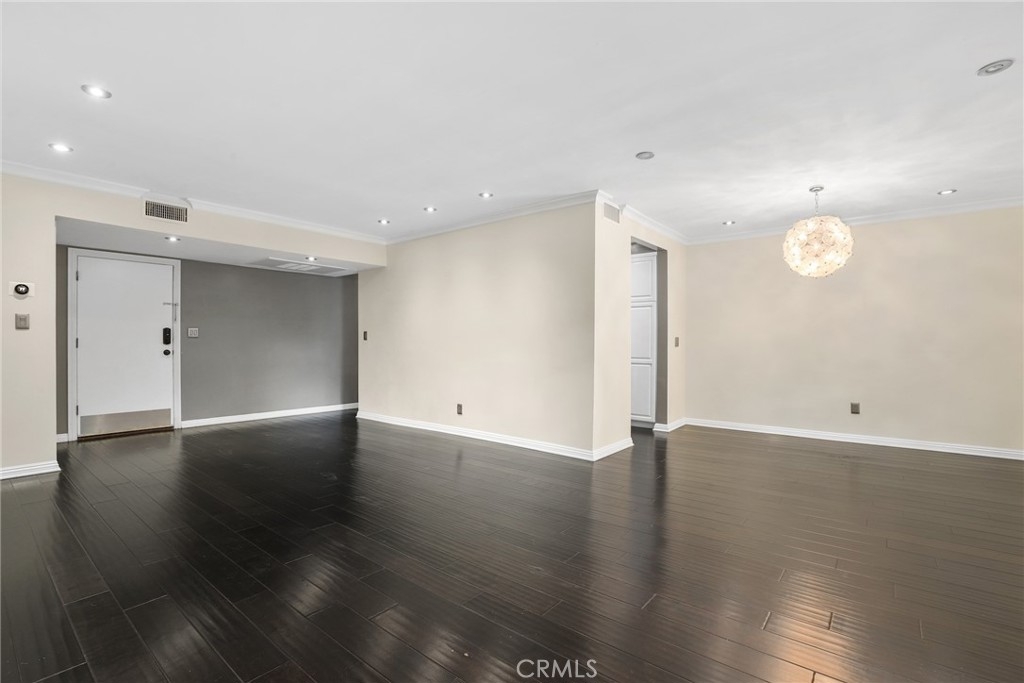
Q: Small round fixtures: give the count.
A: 11